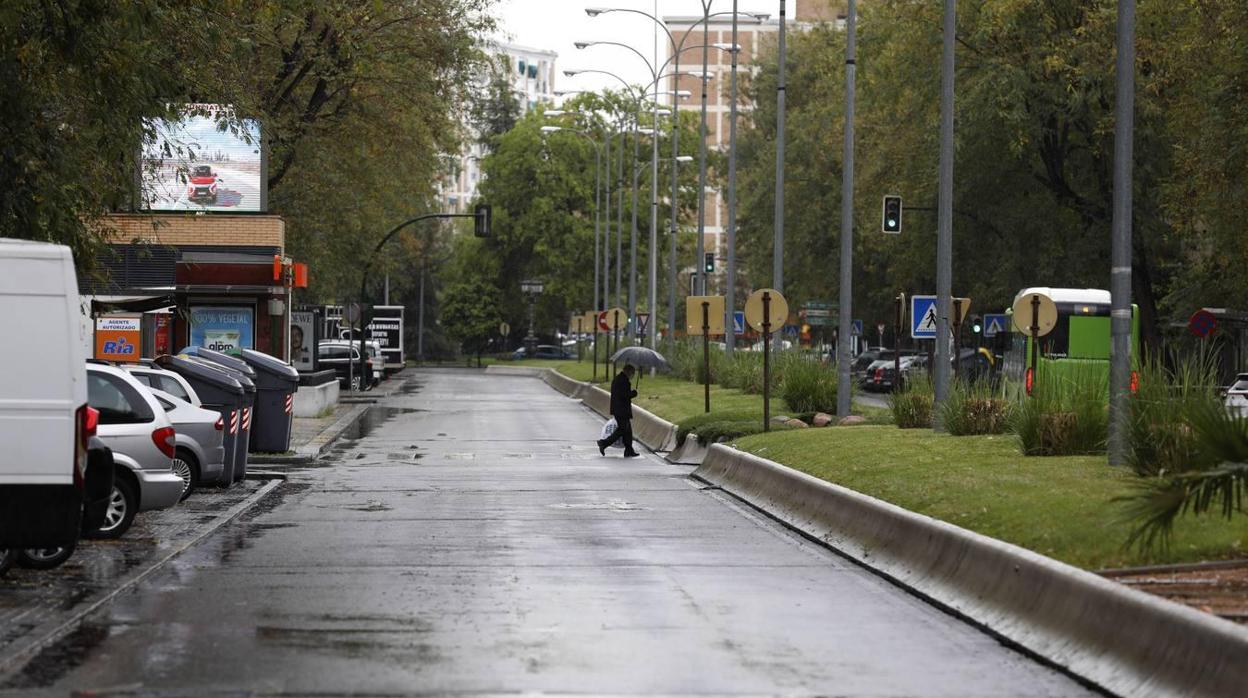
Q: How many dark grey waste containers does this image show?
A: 4